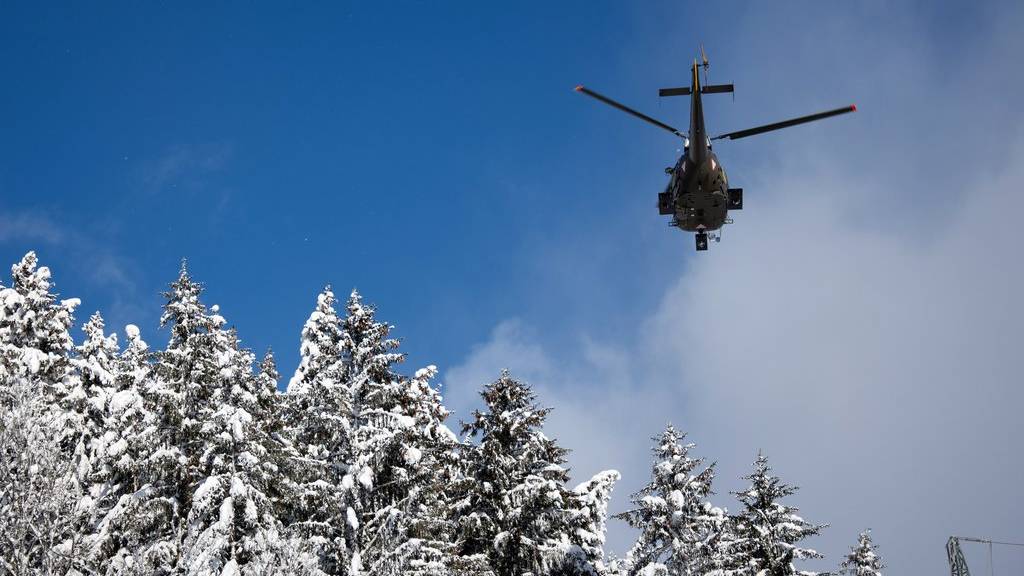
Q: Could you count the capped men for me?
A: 0